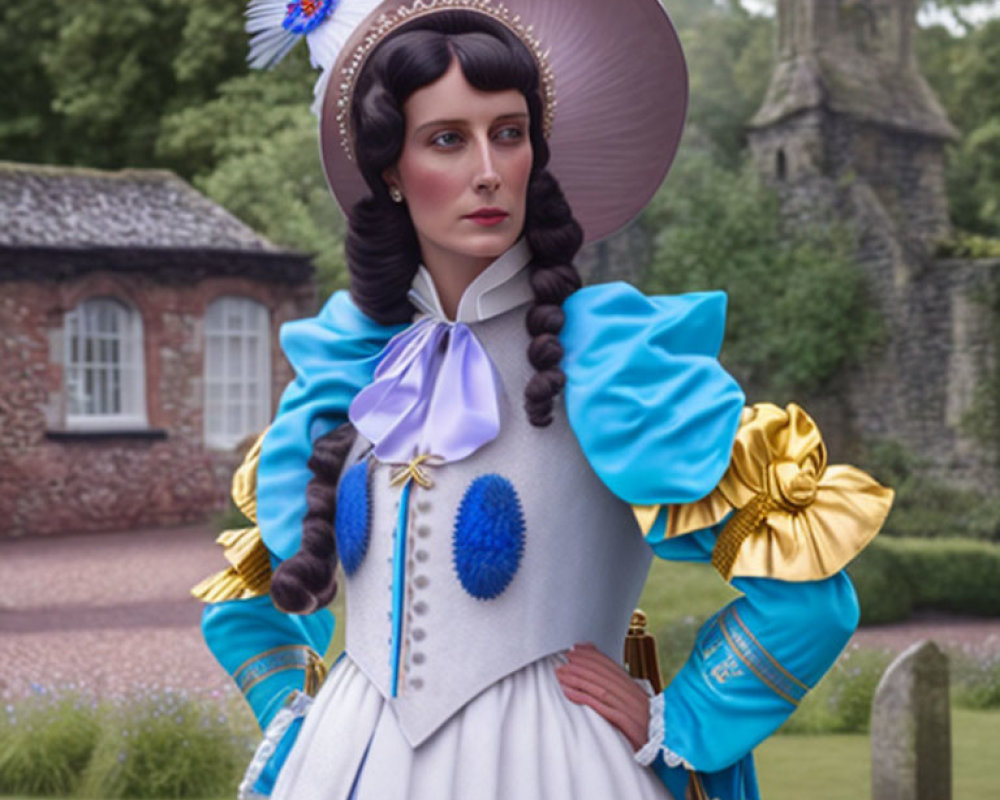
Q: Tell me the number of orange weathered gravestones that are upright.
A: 0